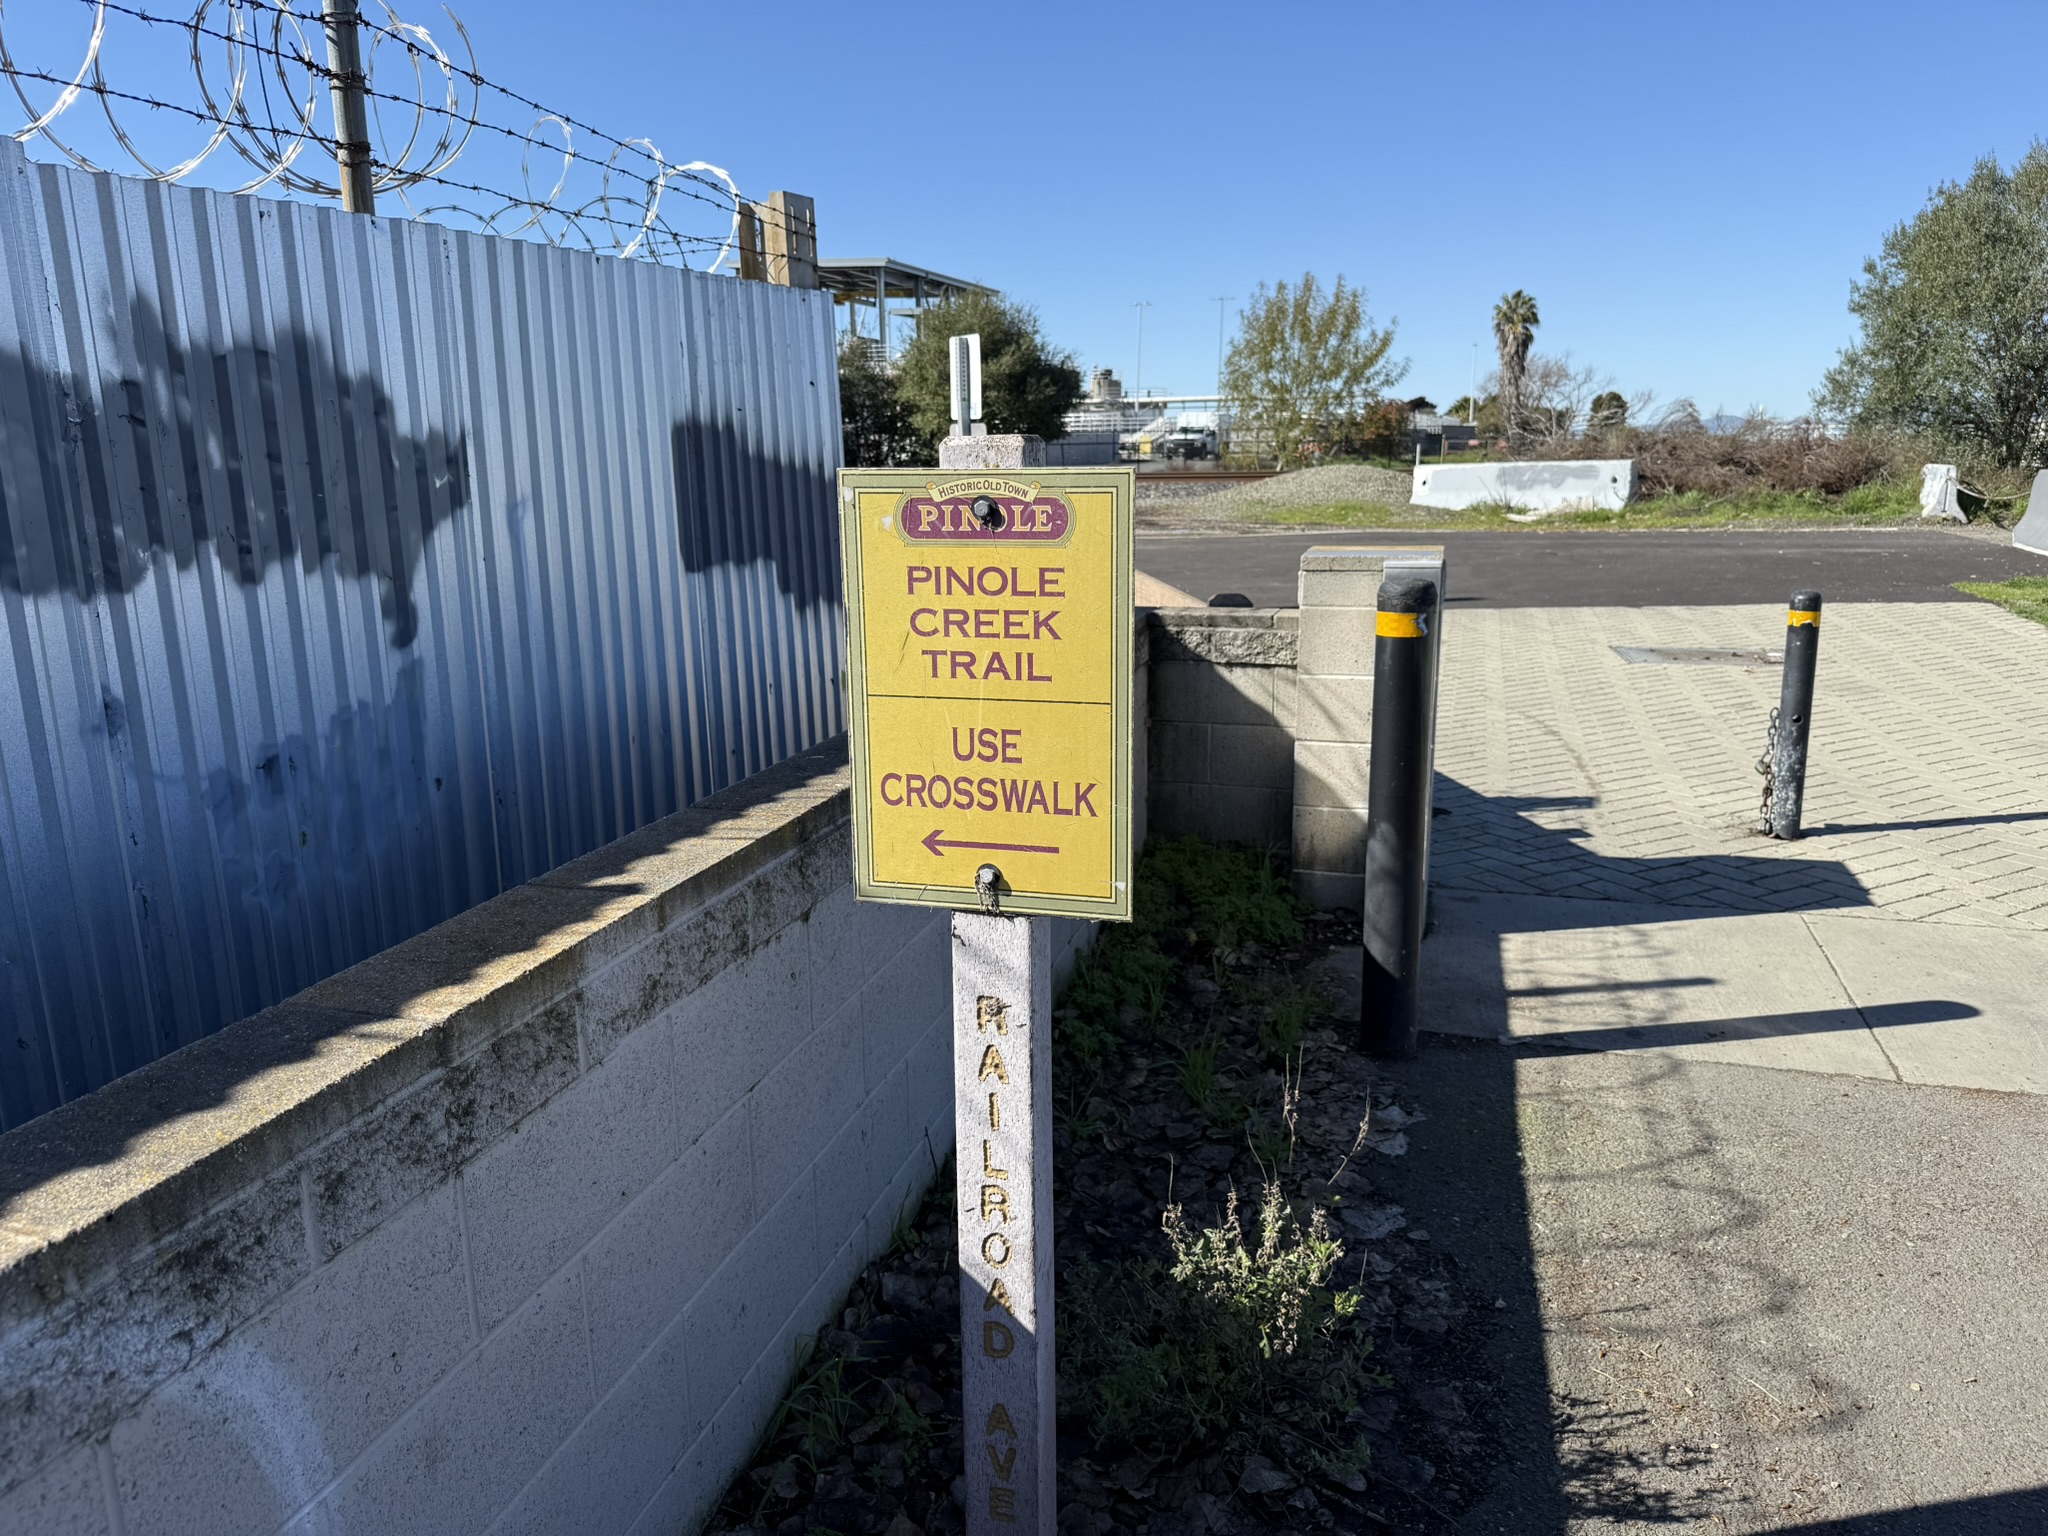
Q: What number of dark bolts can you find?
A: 2